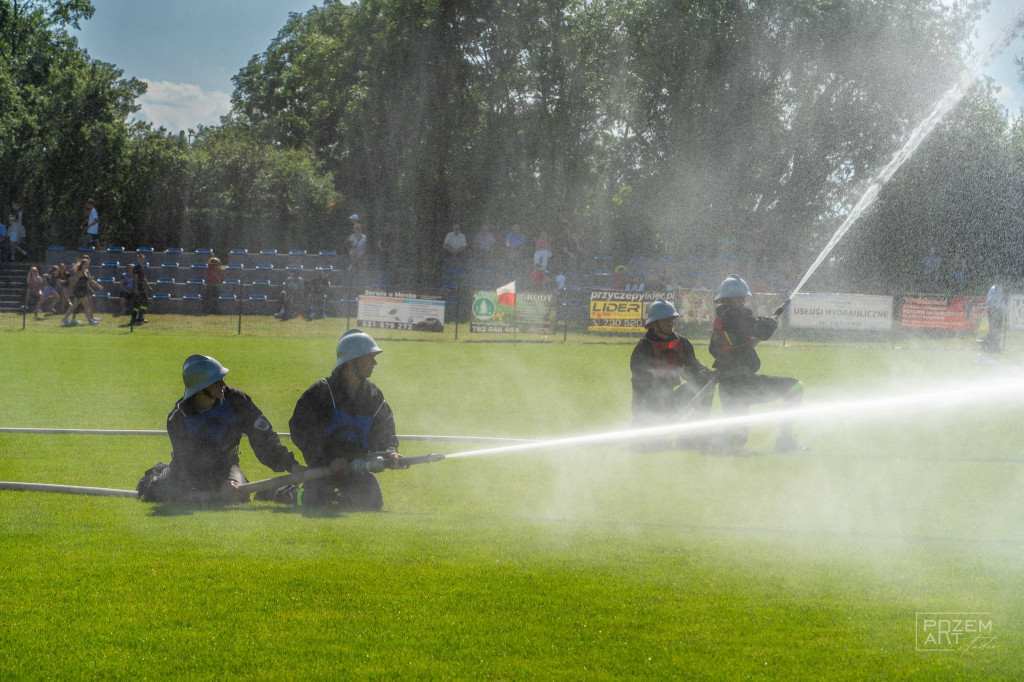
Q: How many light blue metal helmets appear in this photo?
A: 4